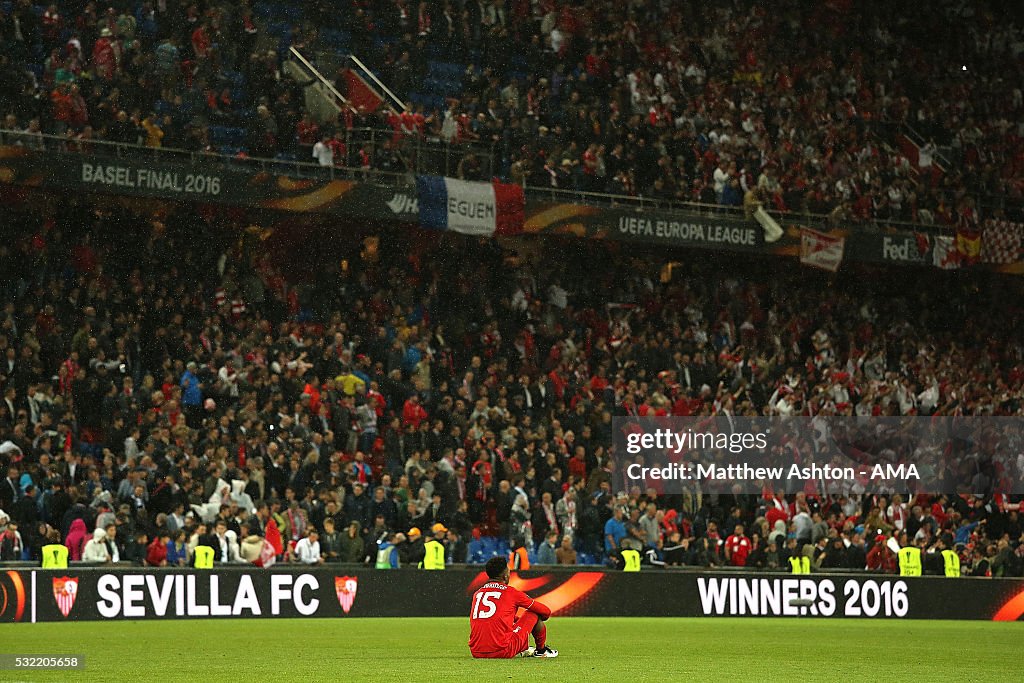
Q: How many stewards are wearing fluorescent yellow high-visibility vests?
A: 7